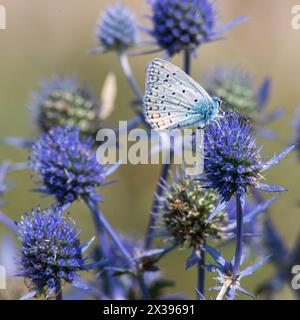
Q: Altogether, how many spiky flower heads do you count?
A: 8